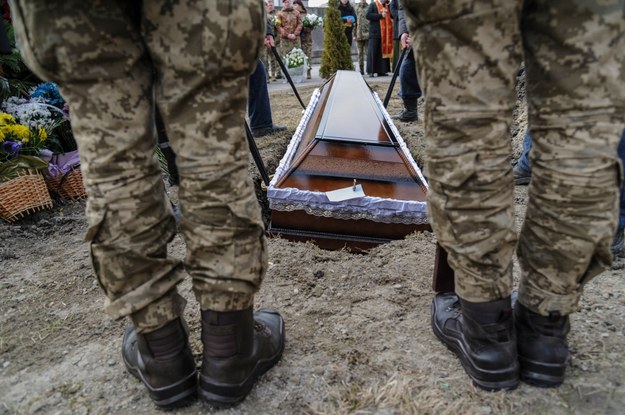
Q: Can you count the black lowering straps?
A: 3